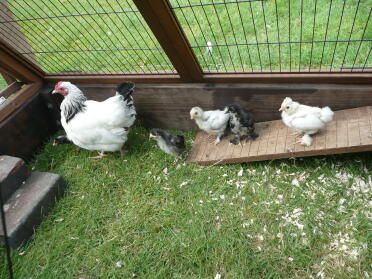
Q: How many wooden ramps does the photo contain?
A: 1